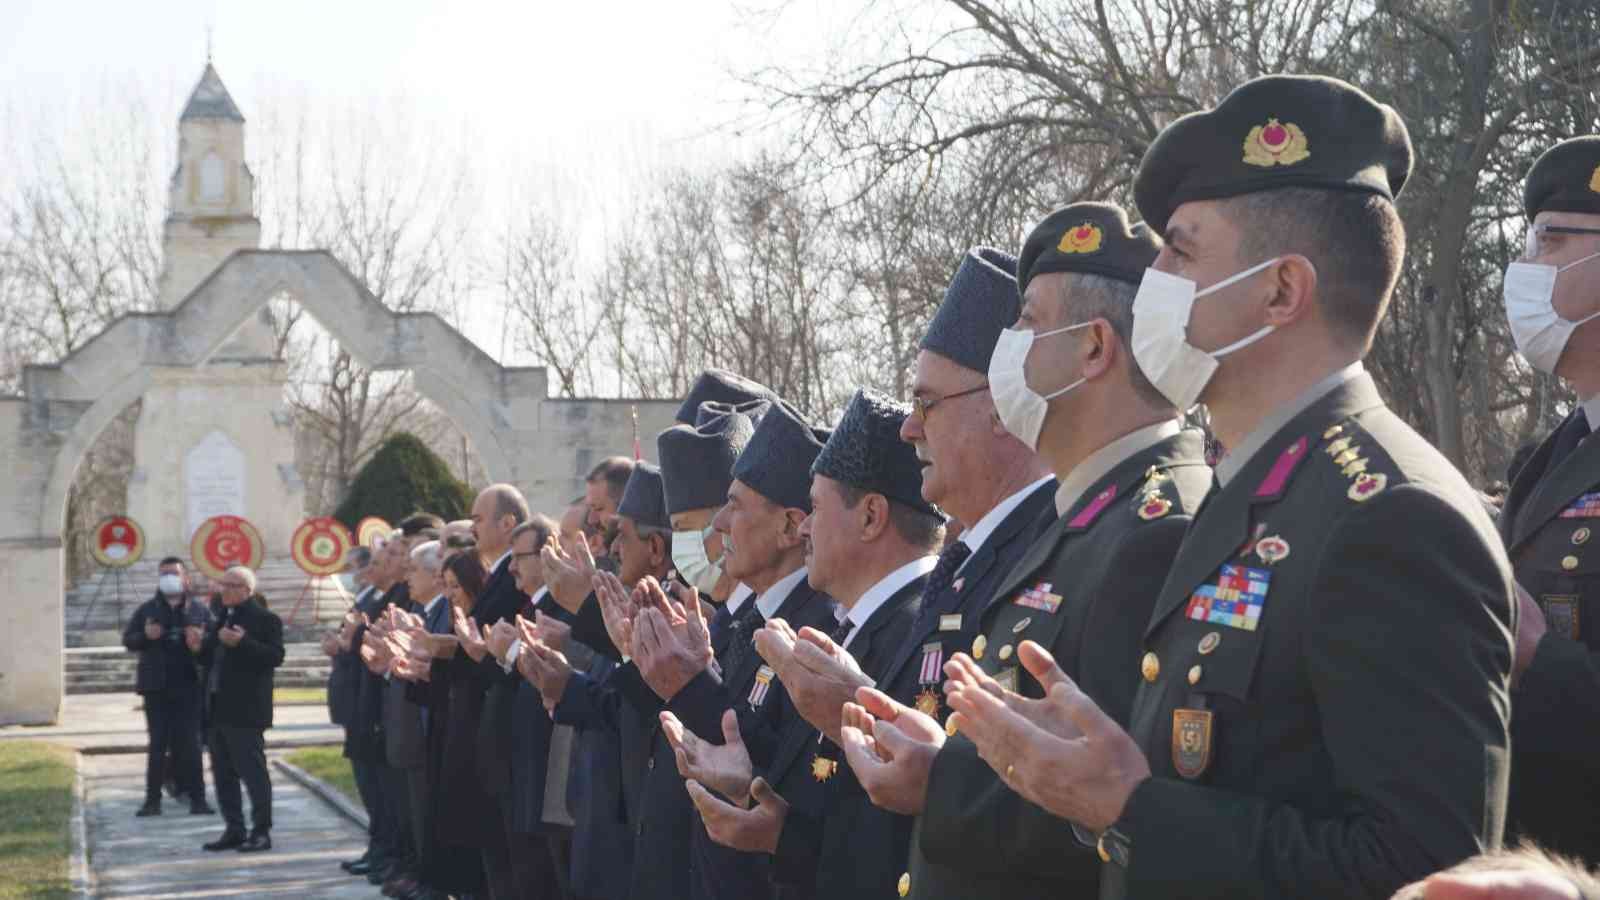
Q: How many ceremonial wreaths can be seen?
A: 4